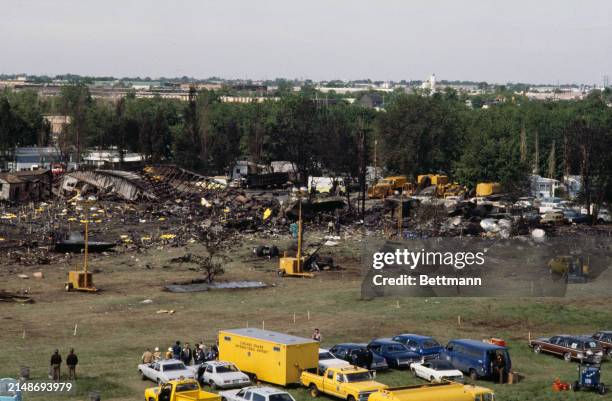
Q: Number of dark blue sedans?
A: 3